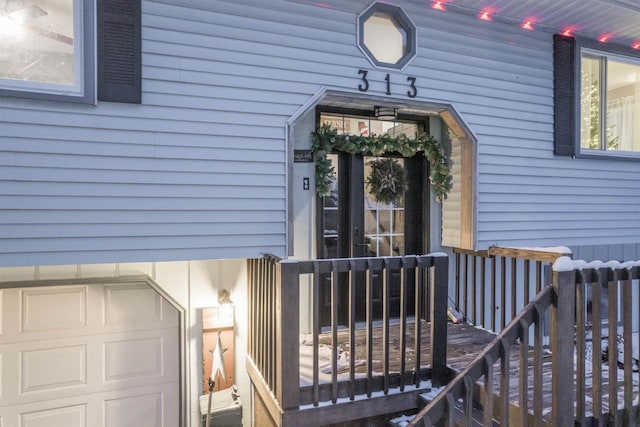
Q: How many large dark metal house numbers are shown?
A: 3